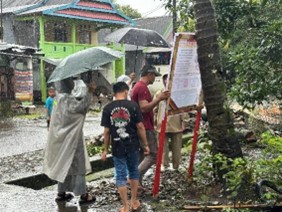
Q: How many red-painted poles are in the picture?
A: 2